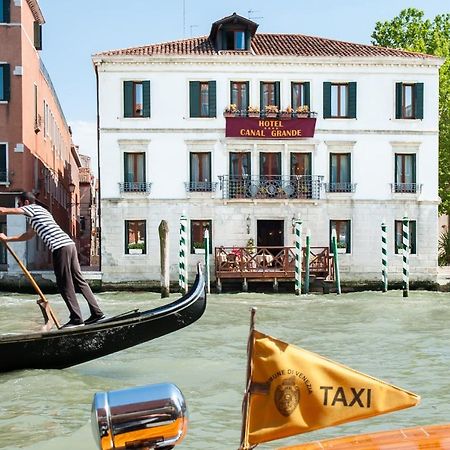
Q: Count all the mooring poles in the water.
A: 8